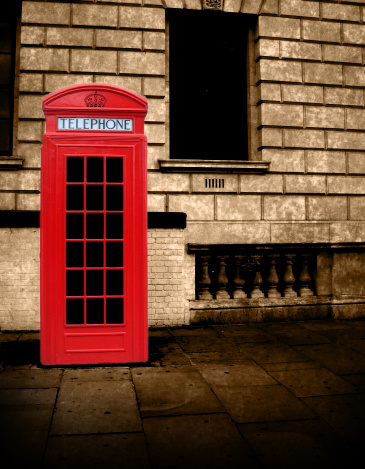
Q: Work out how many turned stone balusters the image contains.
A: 7